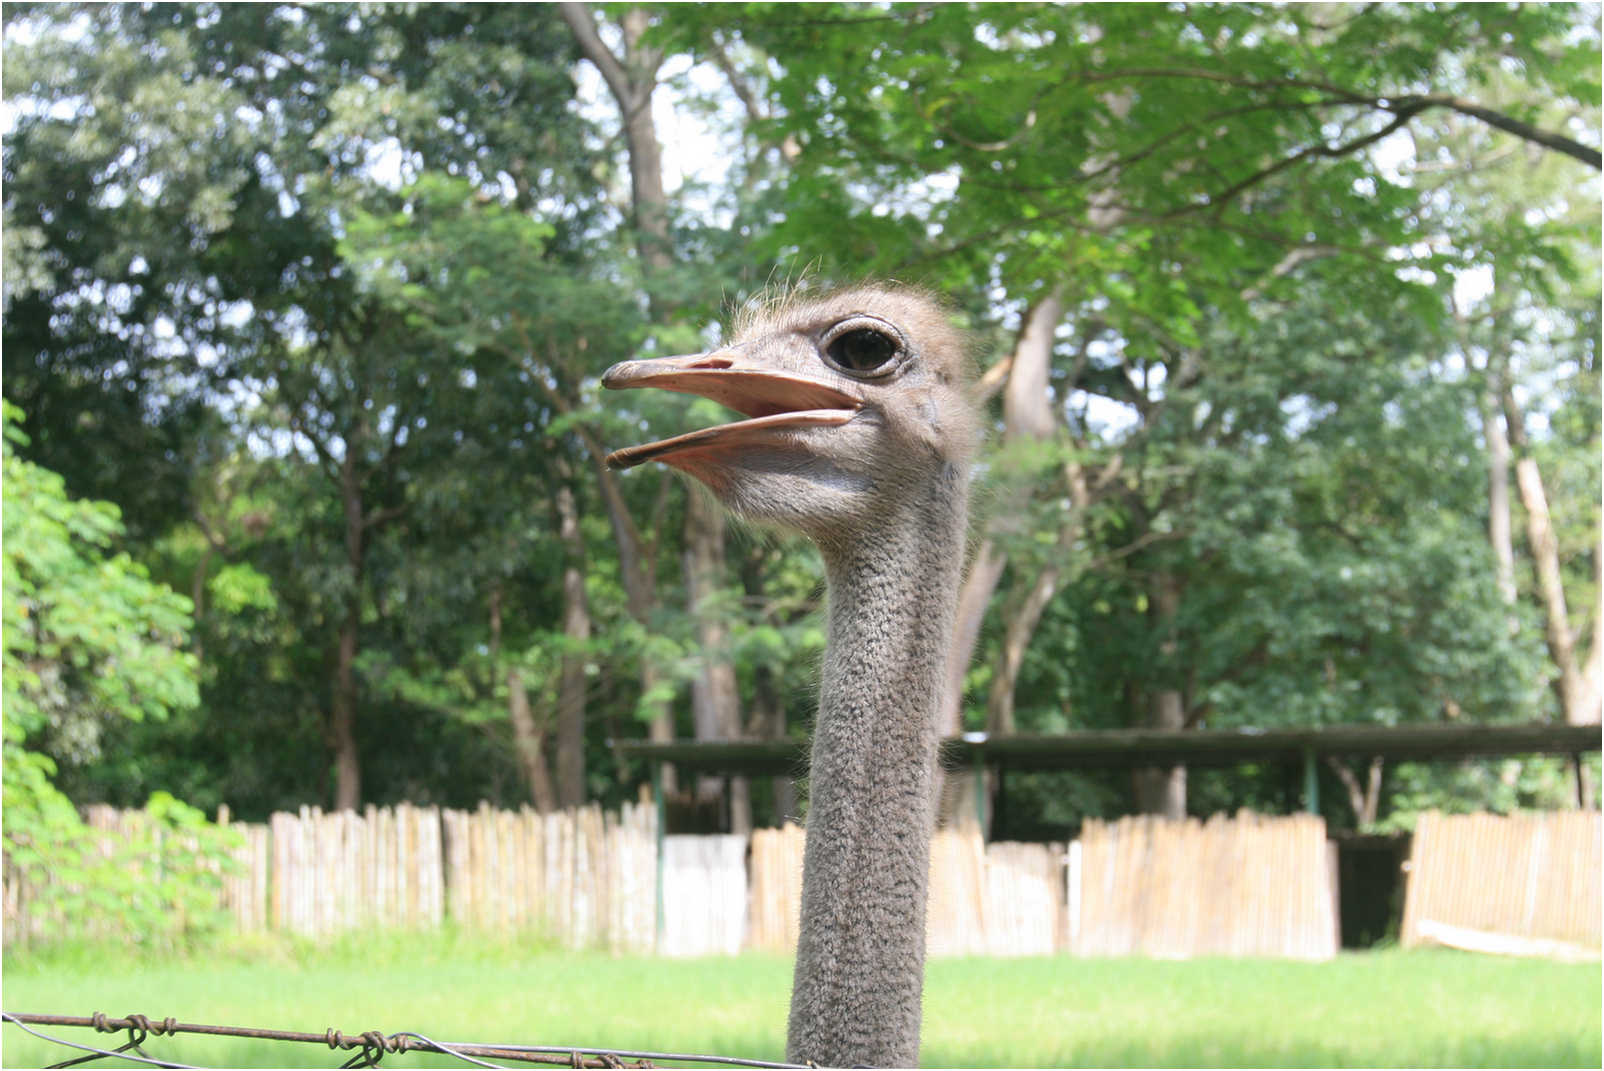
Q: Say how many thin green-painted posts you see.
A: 3